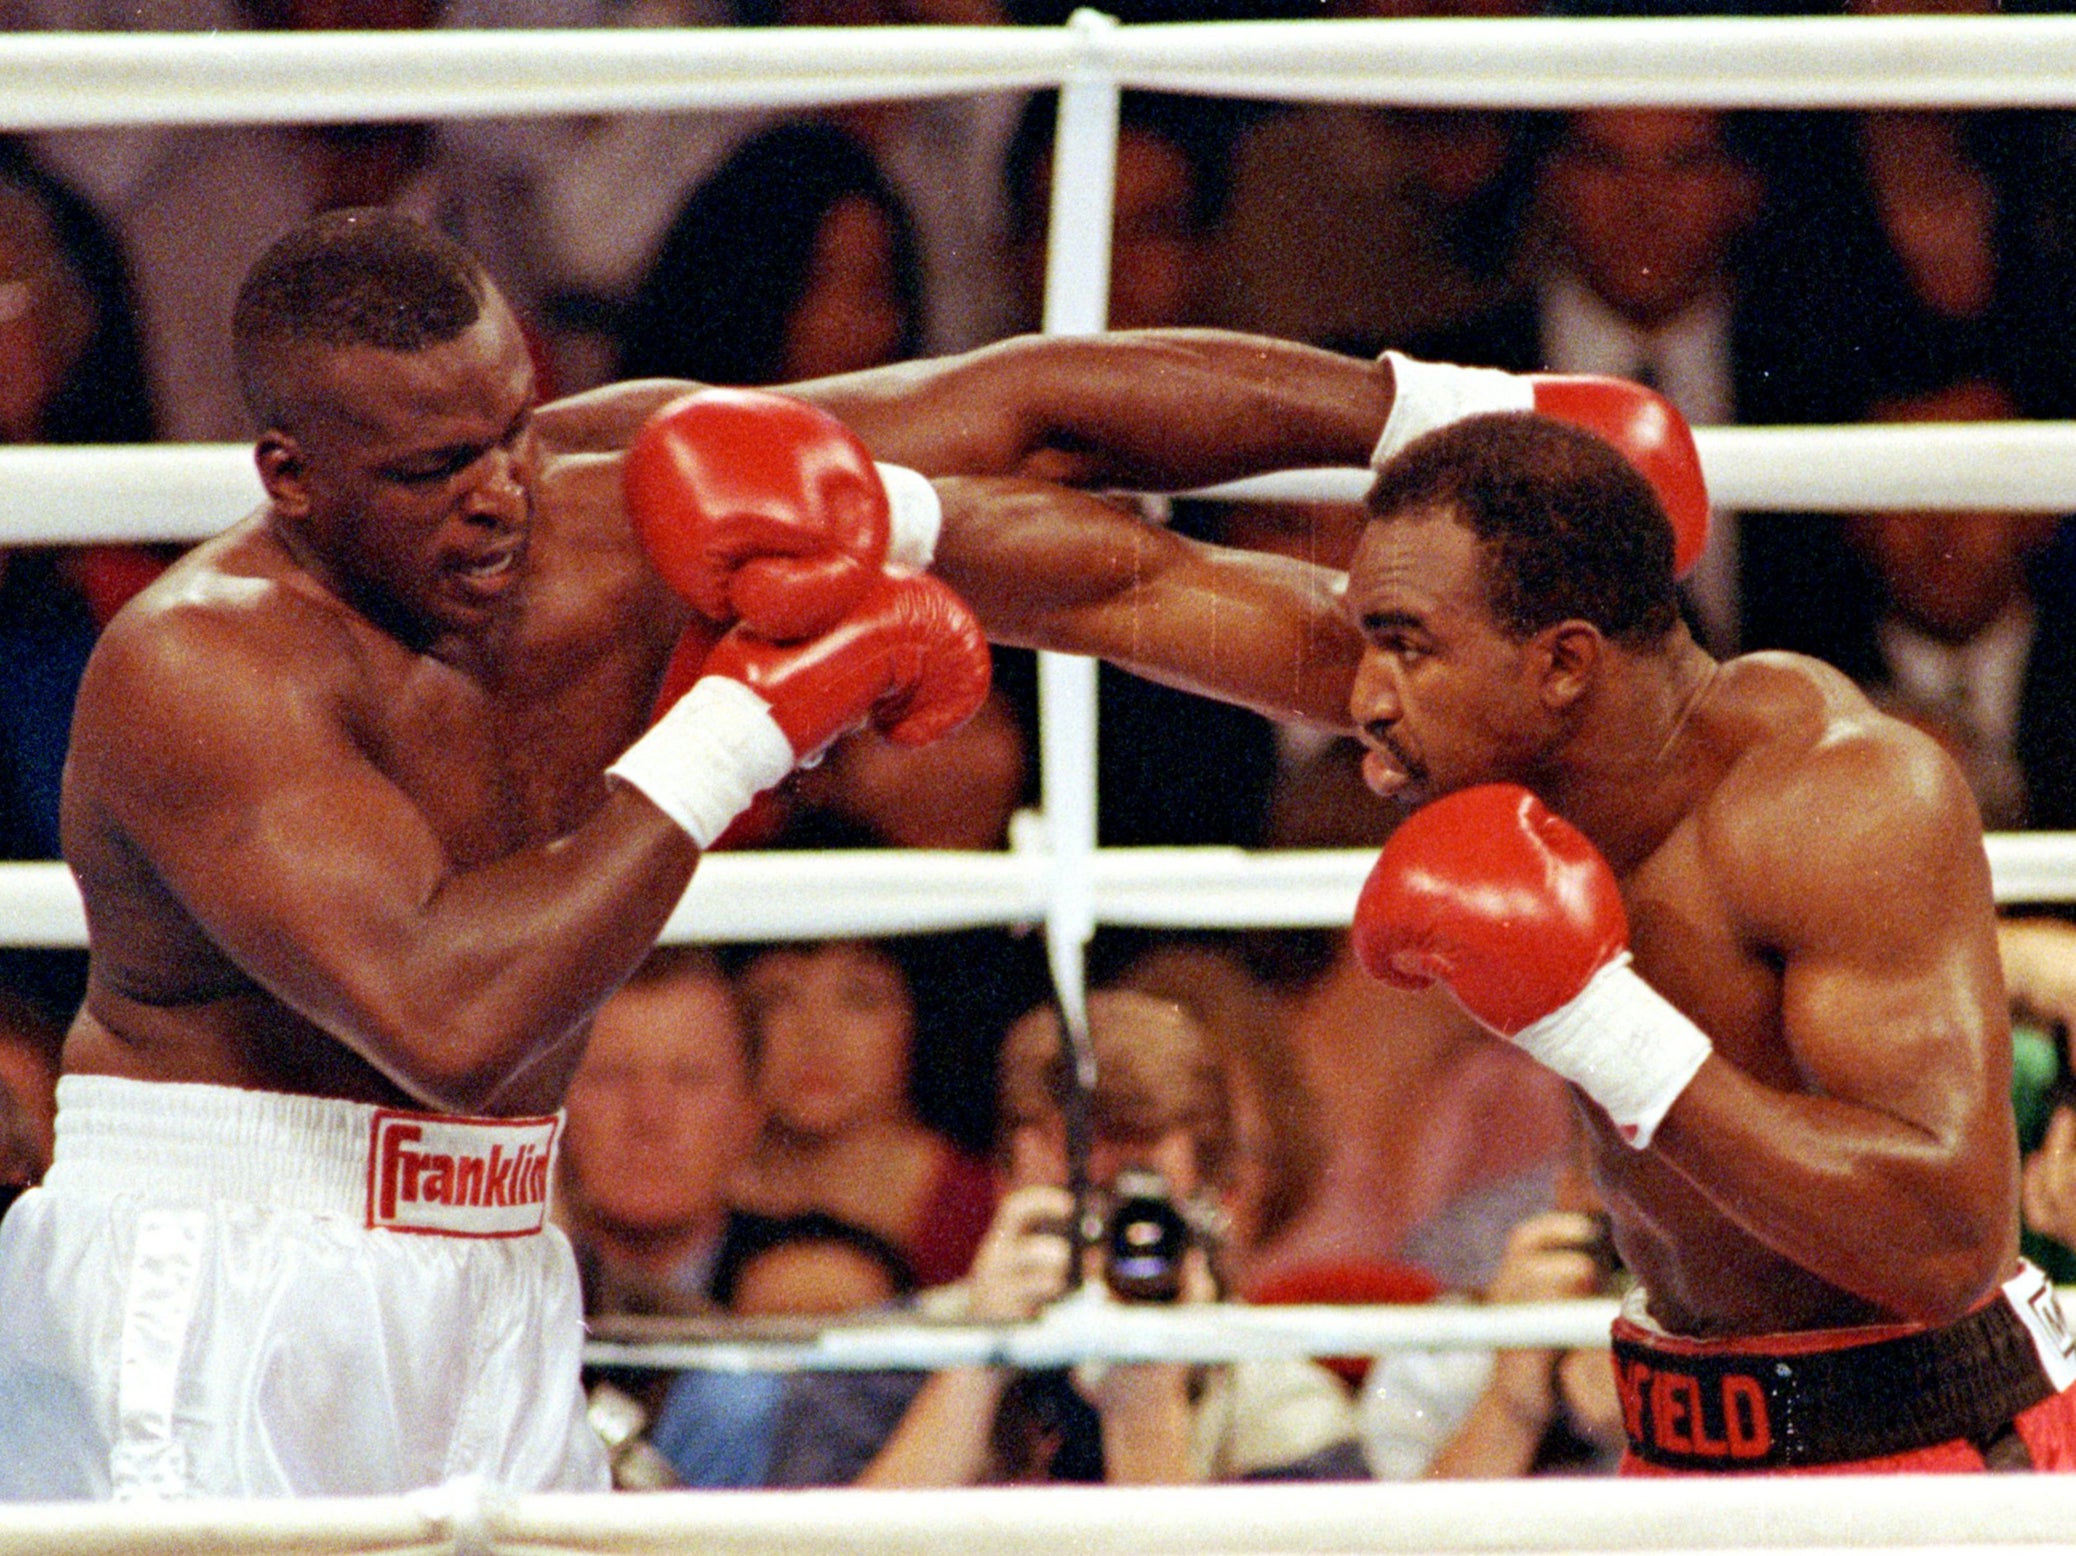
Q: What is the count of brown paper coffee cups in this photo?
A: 0